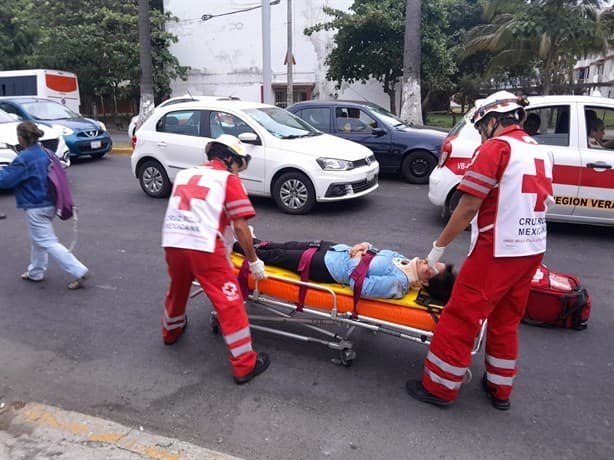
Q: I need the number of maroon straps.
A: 3